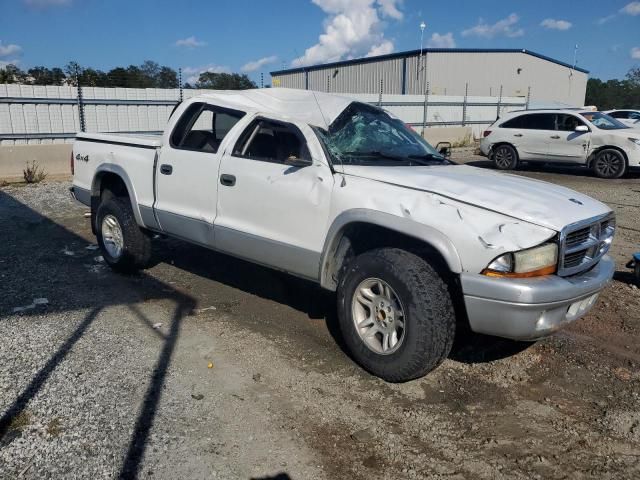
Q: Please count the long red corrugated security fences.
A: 0